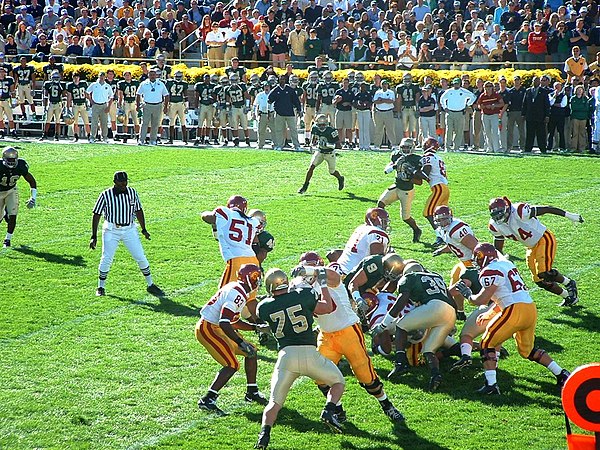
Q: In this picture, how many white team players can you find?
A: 9